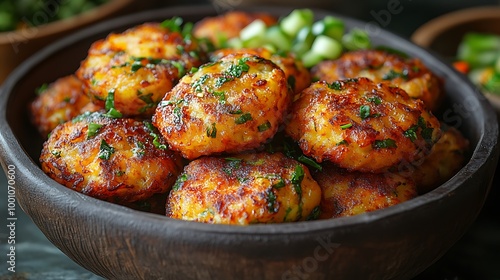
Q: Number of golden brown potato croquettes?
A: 11